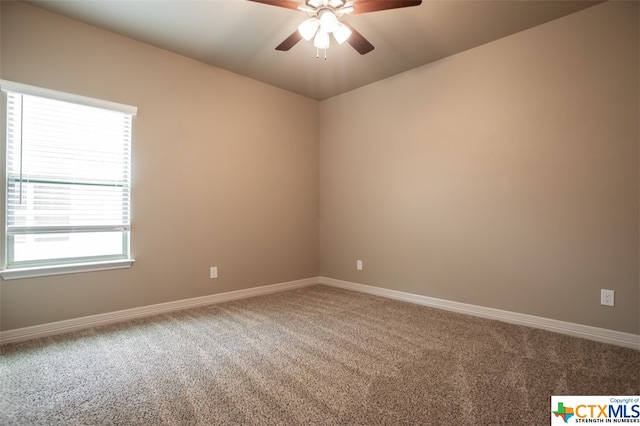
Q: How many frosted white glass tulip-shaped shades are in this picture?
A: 4